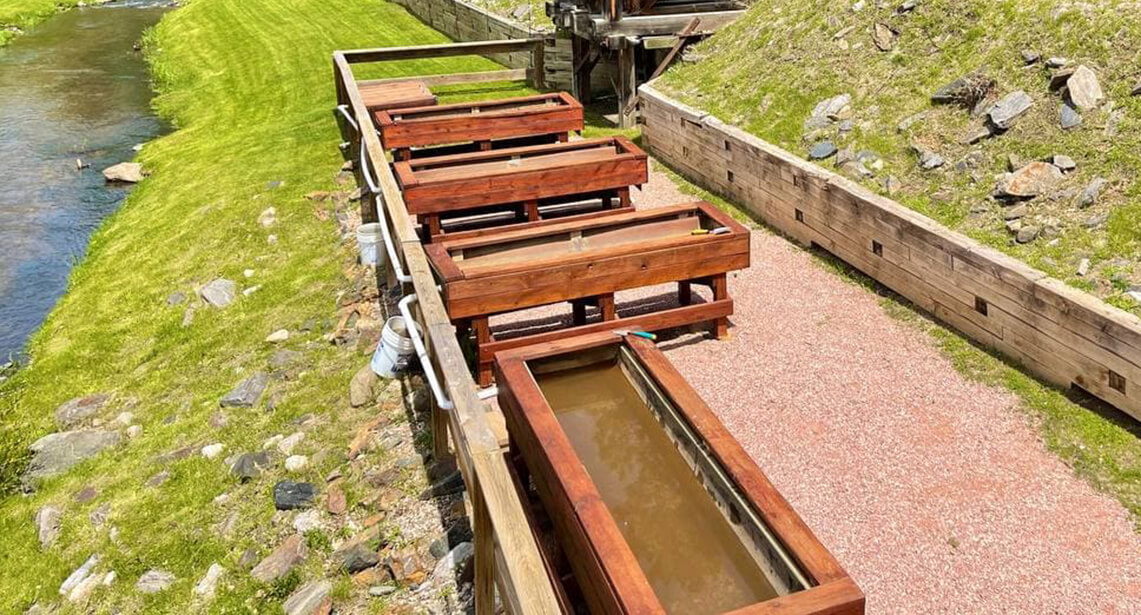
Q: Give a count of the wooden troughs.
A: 4